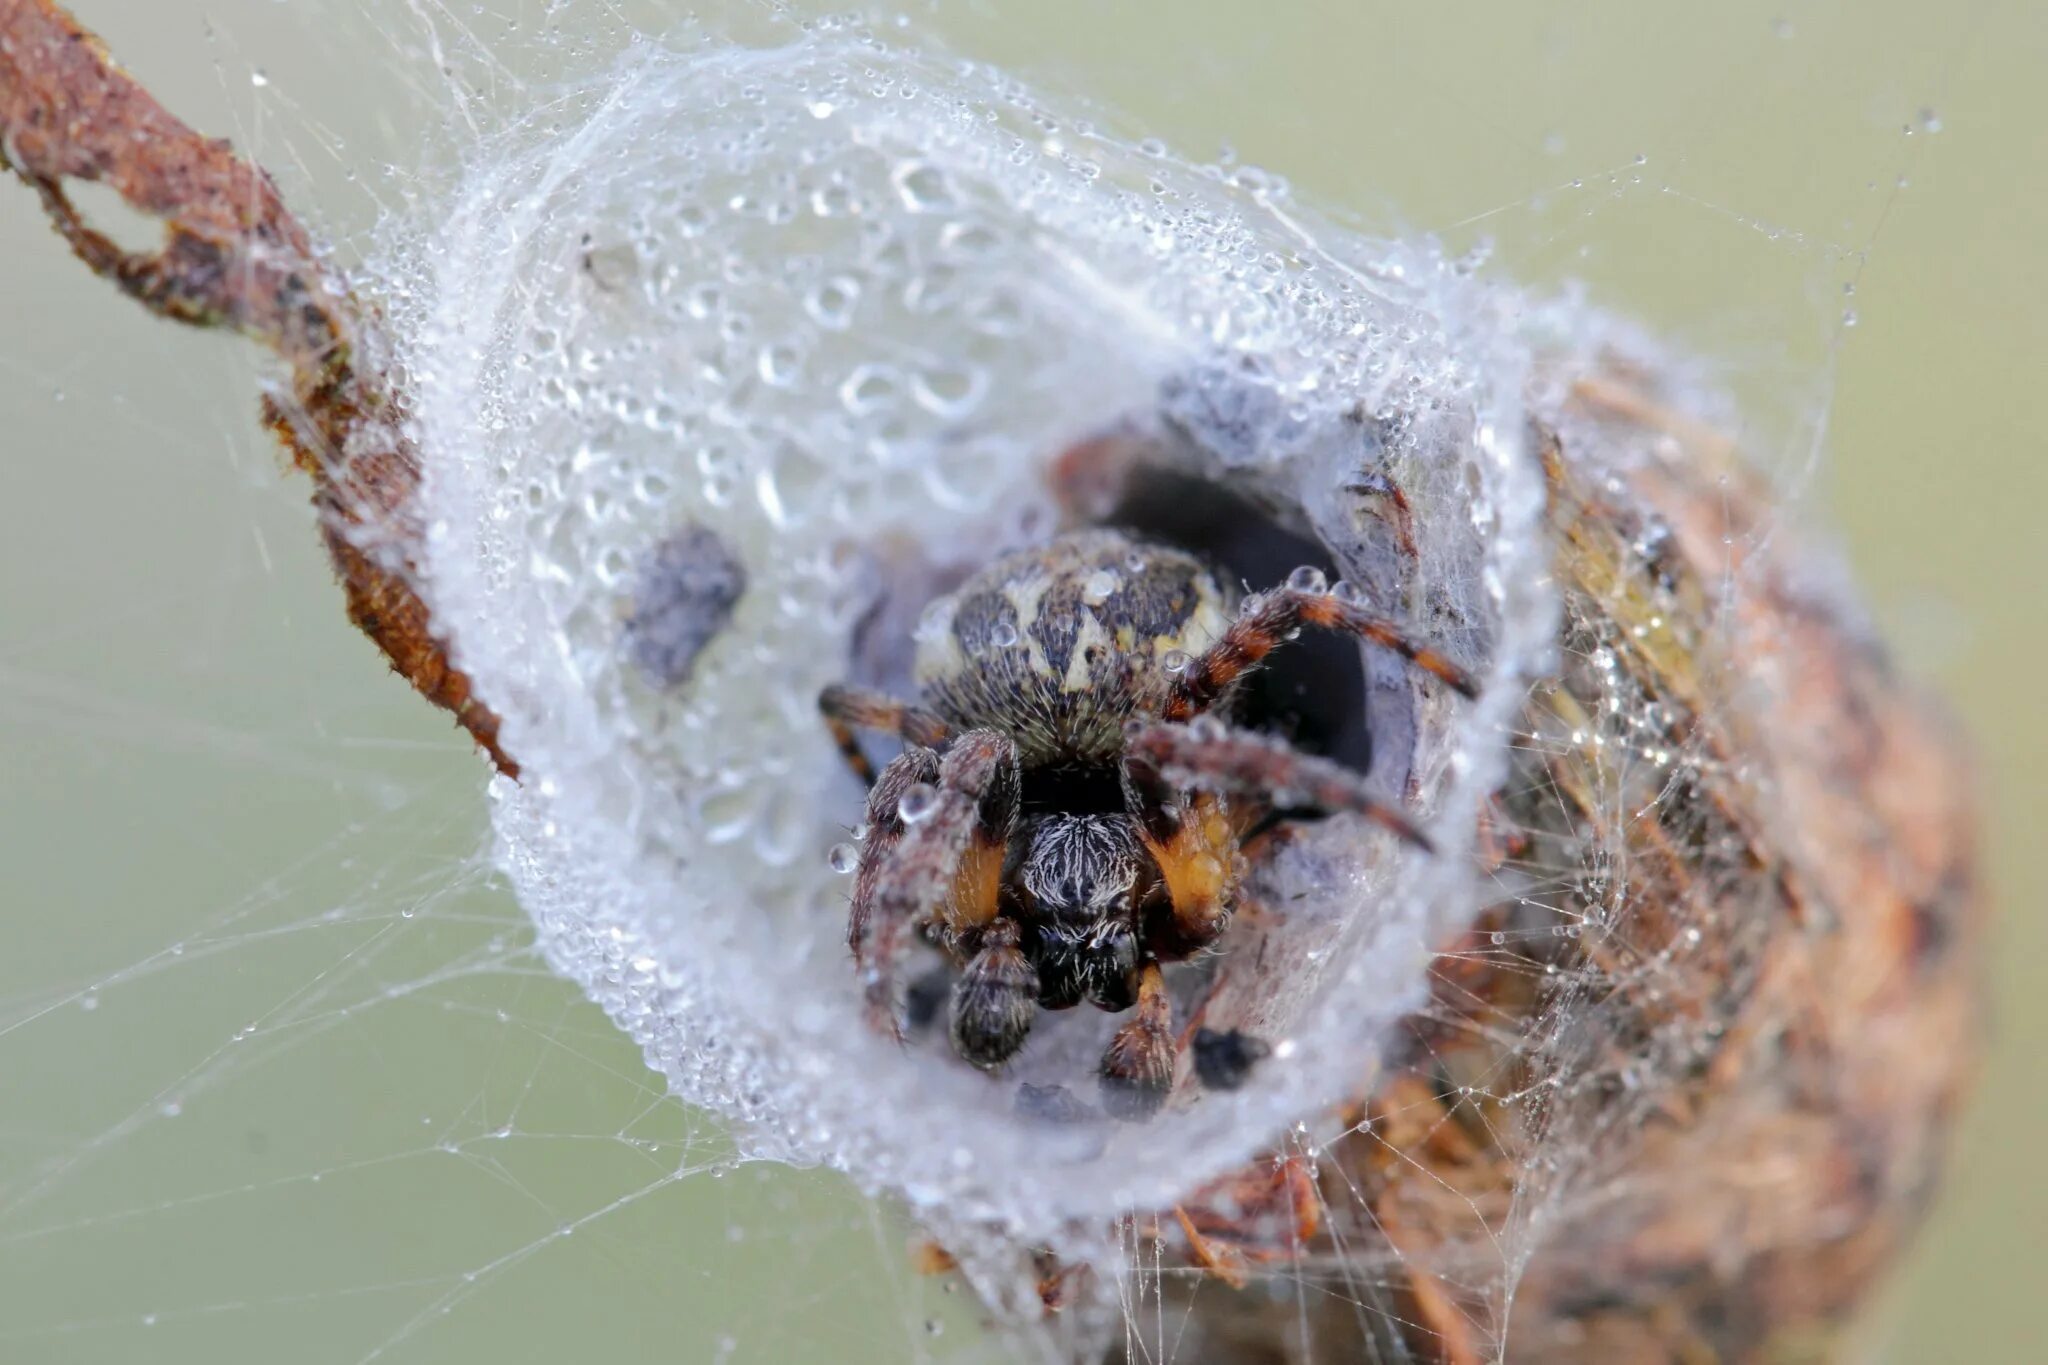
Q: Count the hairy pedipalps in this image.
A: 2